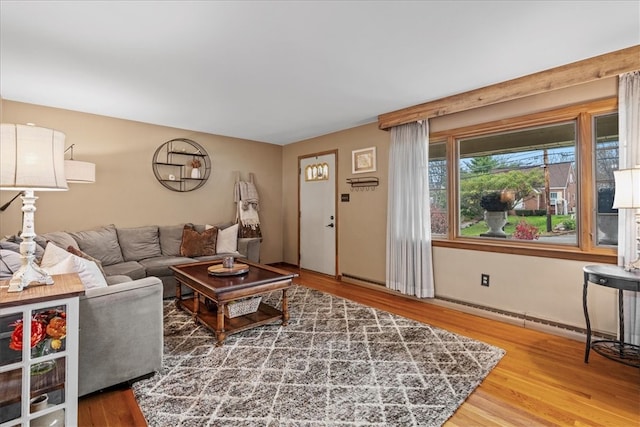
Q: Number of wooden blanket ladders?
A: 1